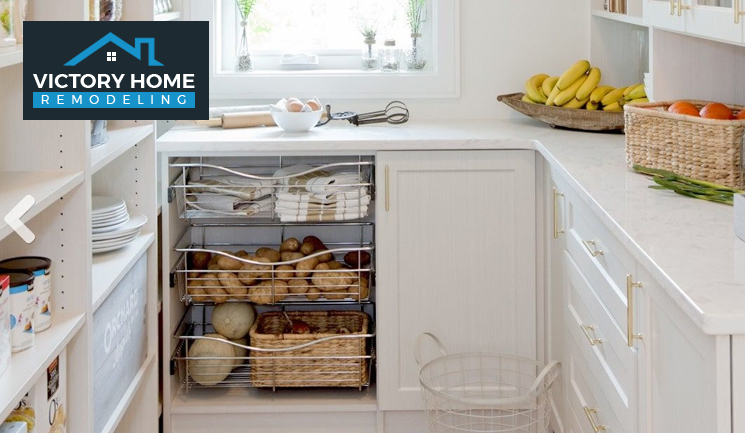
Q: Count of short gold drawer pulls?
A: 3